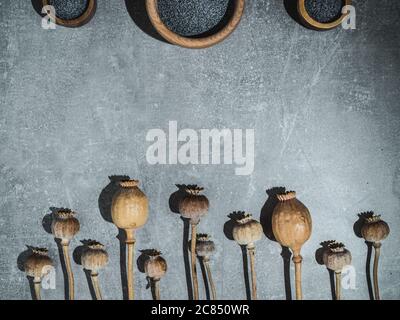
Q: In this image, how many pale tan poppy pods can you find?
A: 2